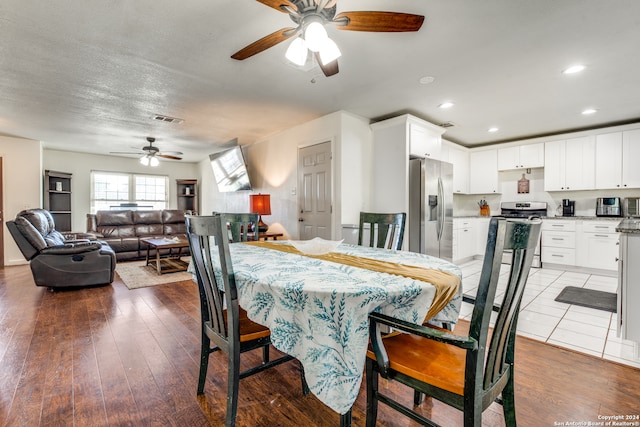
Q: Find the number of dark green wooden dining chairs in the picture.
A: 4